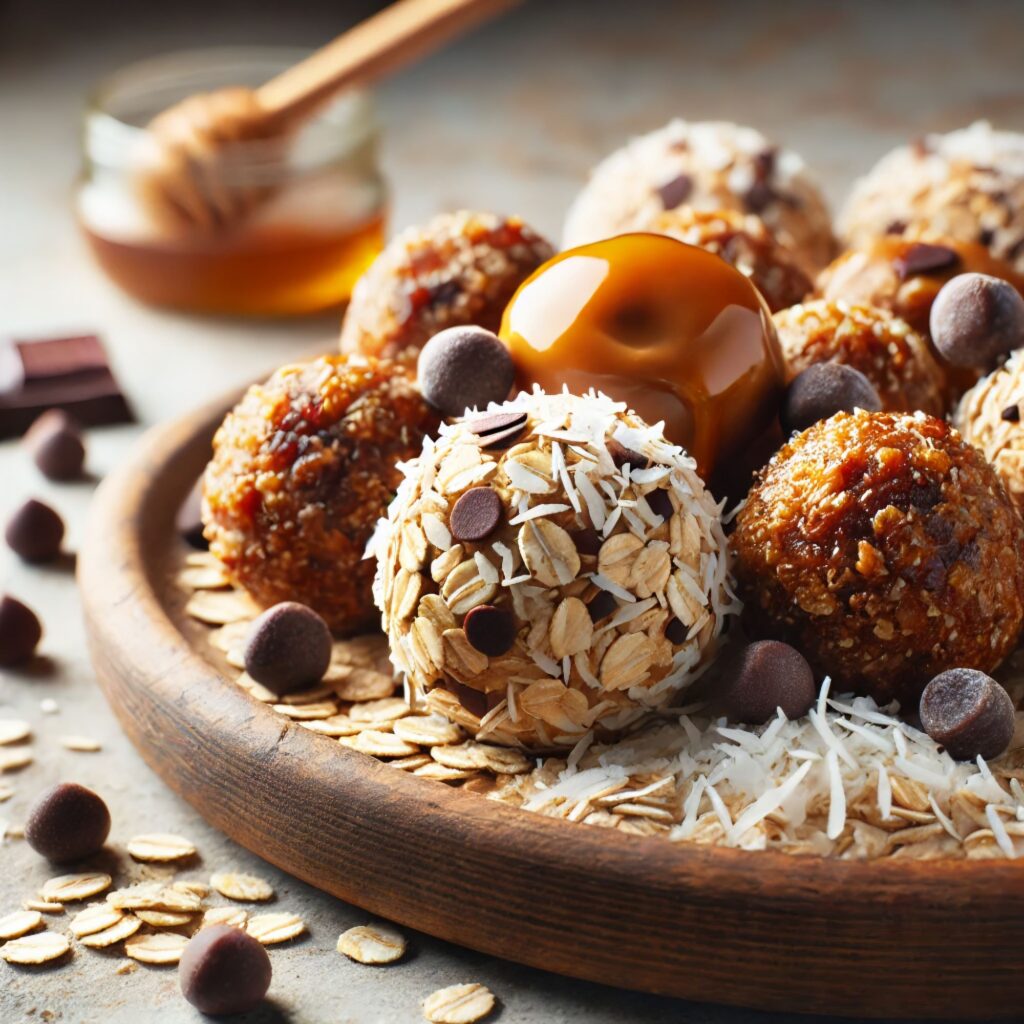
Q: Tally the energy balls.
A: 11